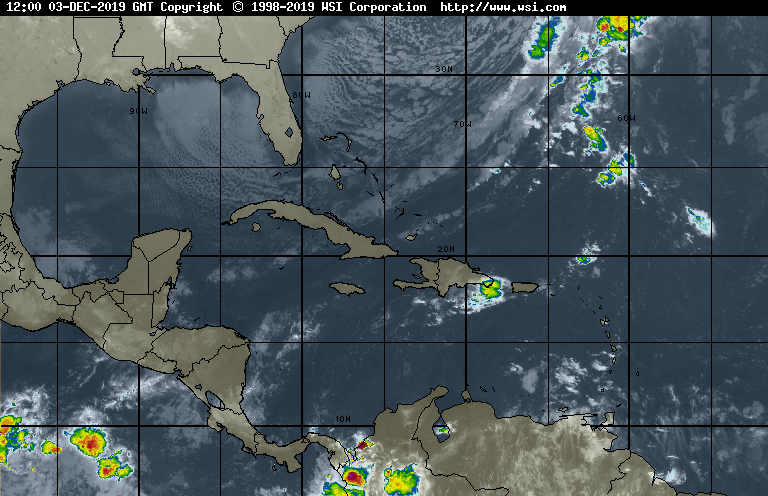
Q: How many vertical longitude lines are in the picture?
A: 9